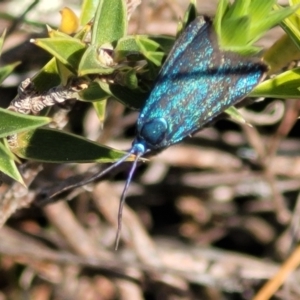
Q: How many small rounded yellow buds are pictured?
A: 1